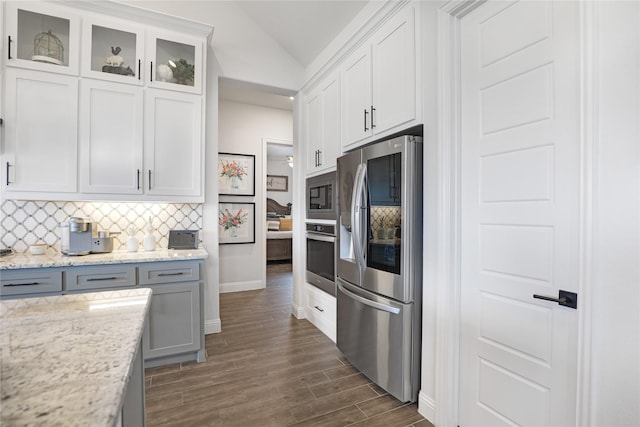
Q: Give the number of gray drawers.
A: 3